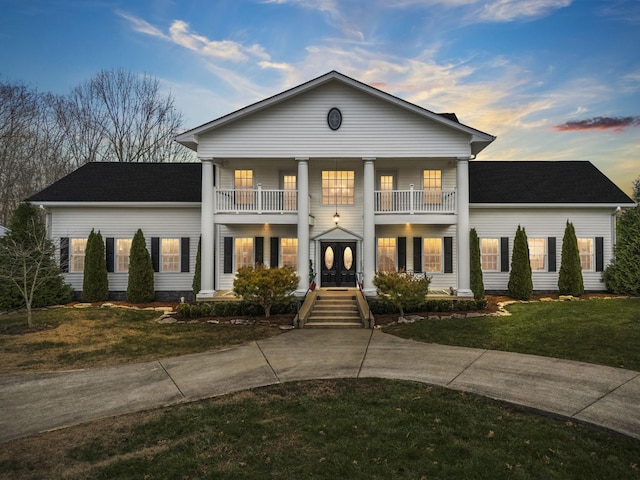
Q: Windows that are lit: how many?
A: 15